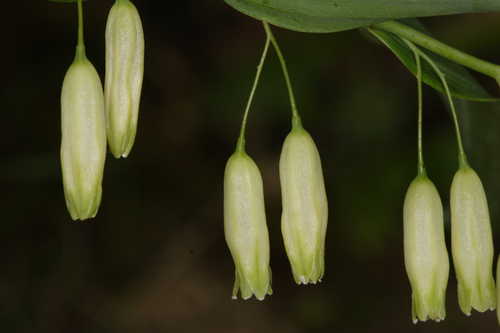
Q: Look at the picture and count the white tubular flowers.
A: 6